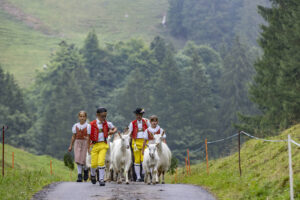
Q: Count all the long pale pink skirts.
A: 1